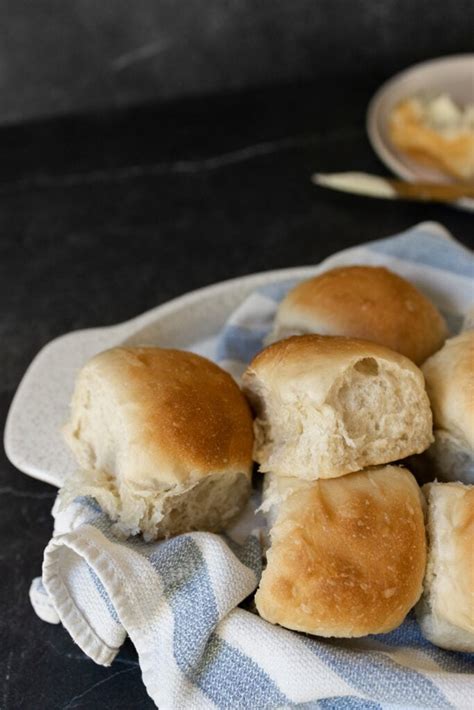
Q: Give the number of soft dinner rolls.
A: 6